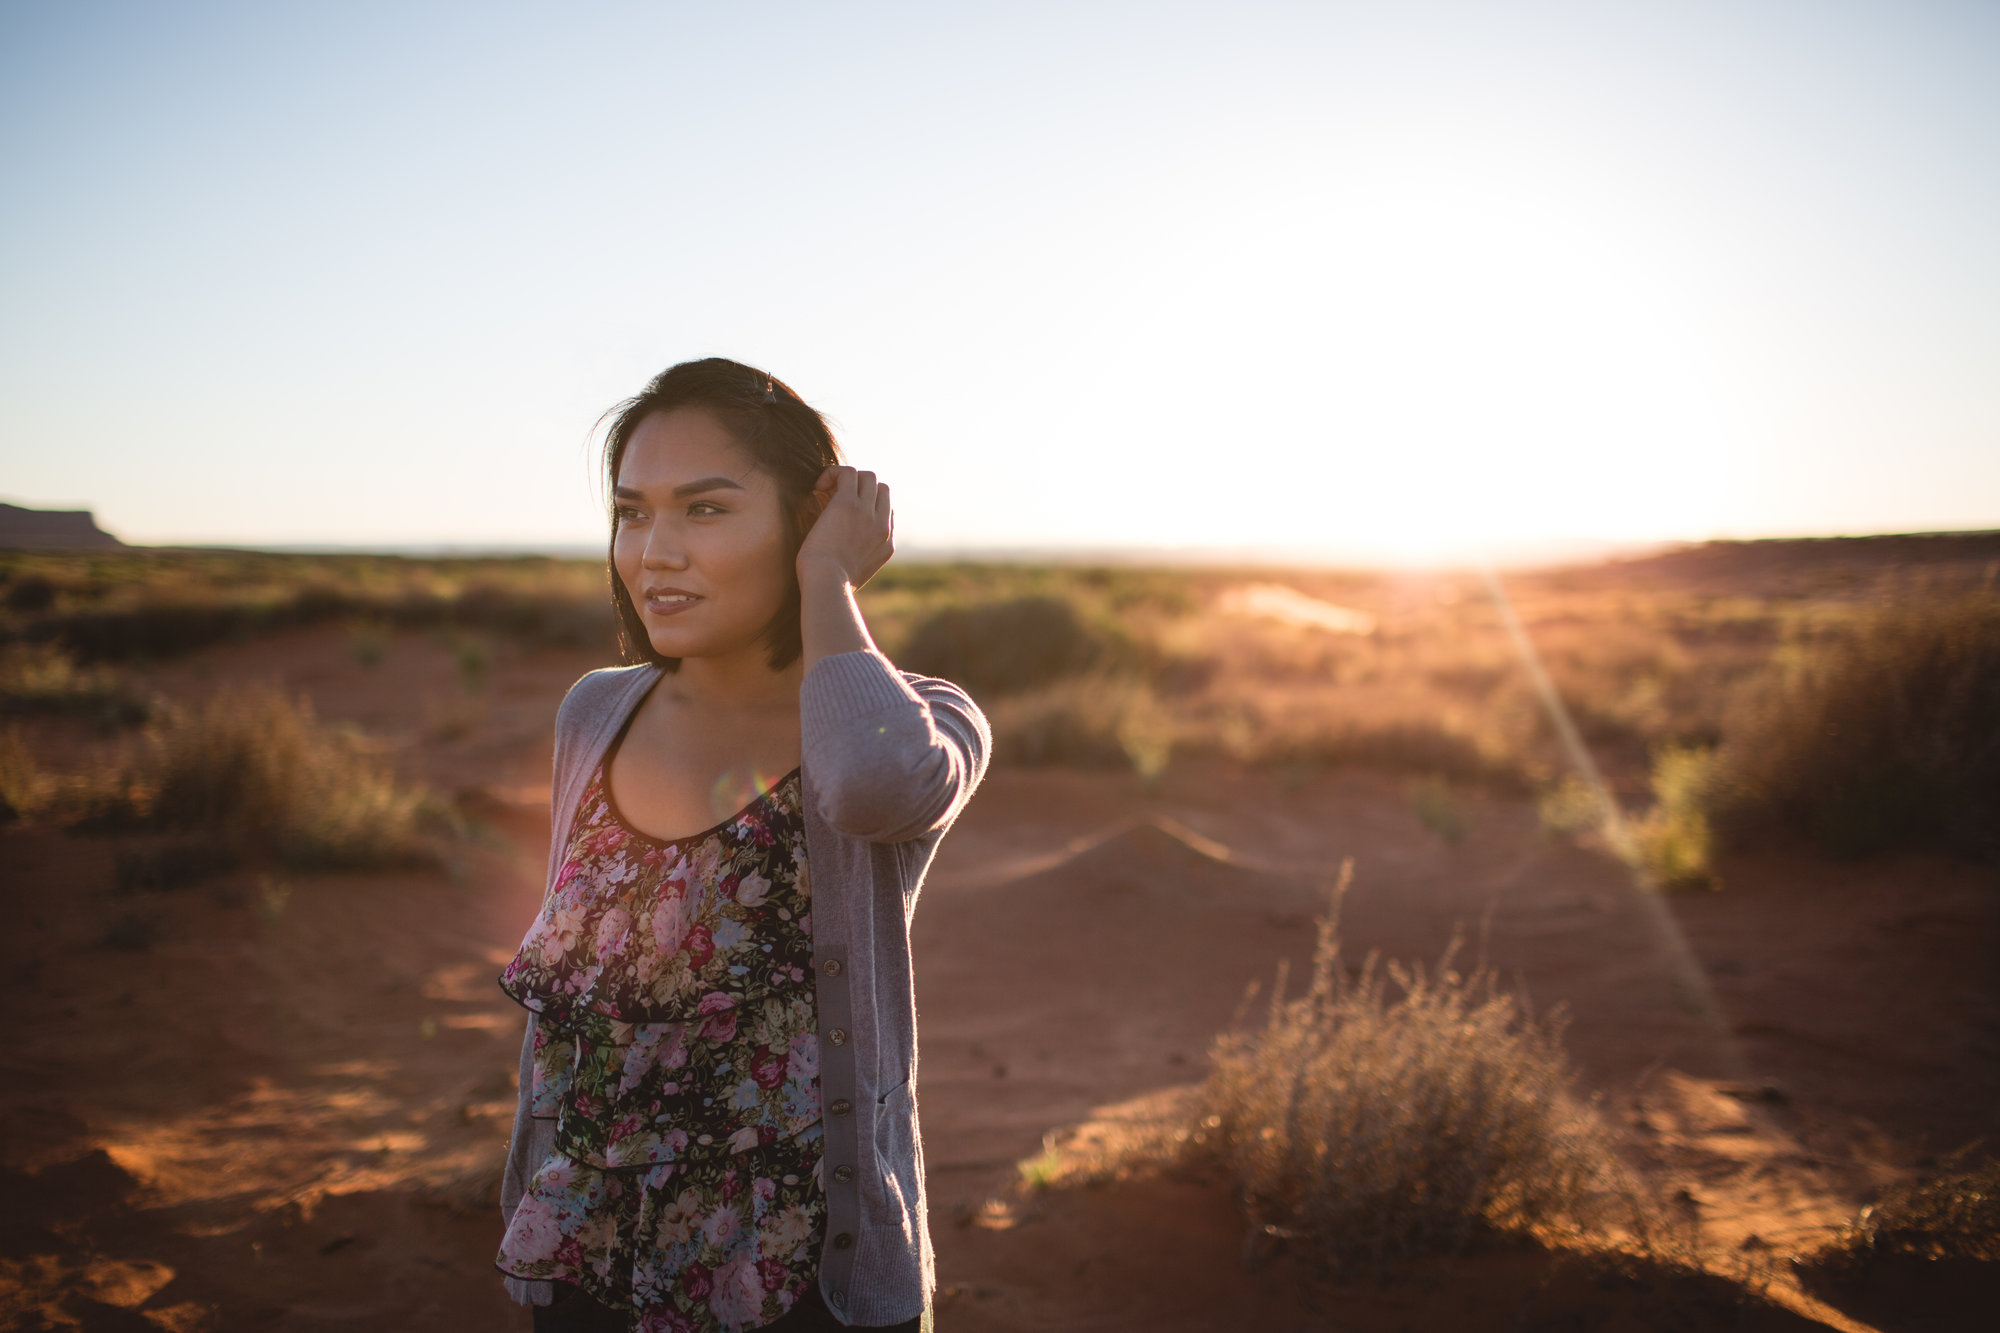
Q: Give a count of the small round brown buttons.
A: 6